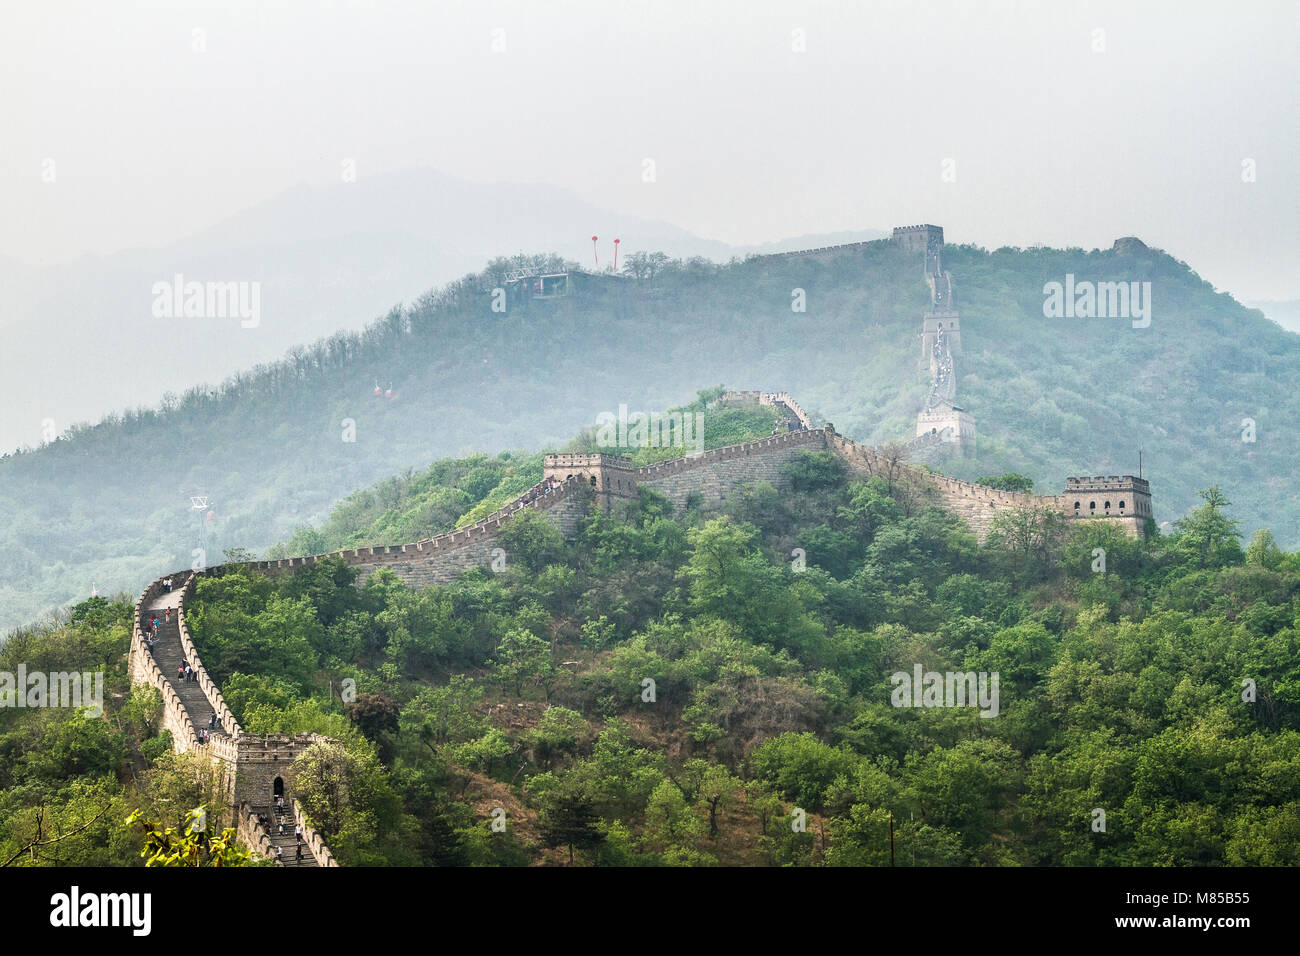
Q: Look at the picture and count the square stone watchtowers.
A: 6